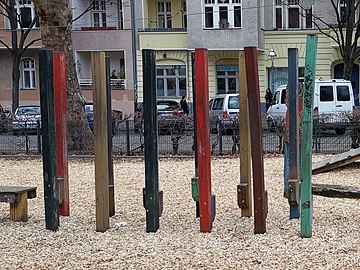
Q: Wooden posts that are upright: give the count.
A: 11